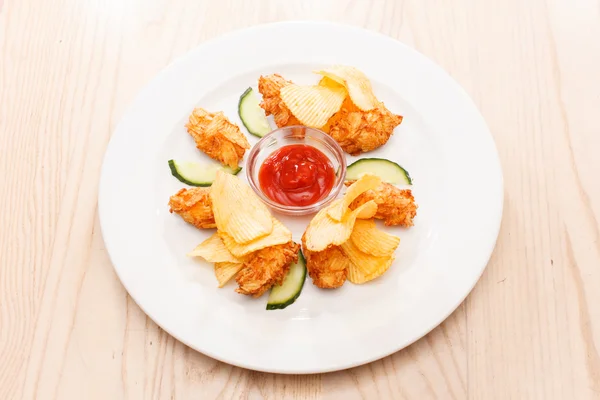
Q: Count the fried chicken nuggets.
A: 7